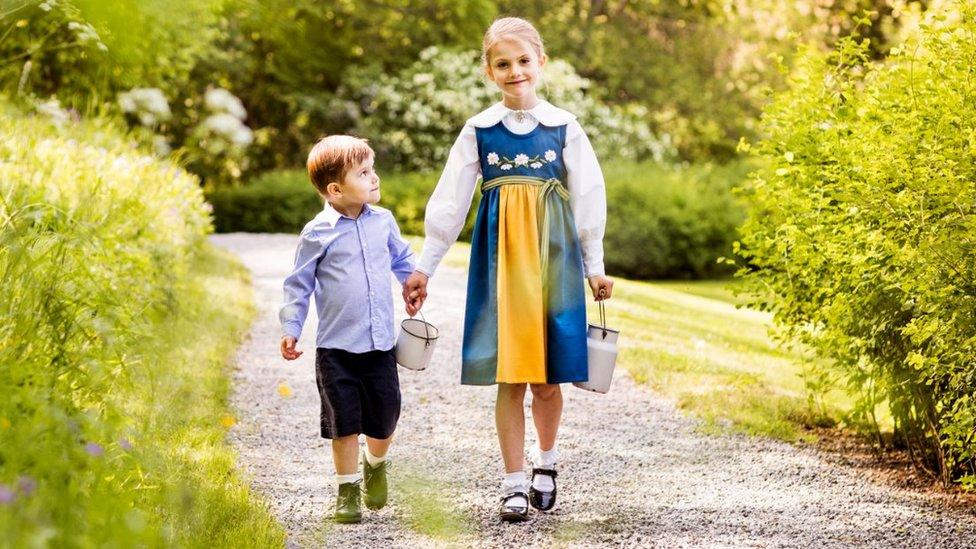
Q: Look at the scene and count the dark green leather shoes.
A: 2